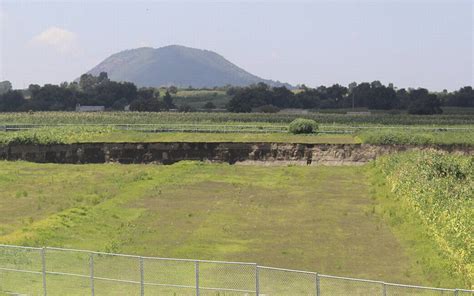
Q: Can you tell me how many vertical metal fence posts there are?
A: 8